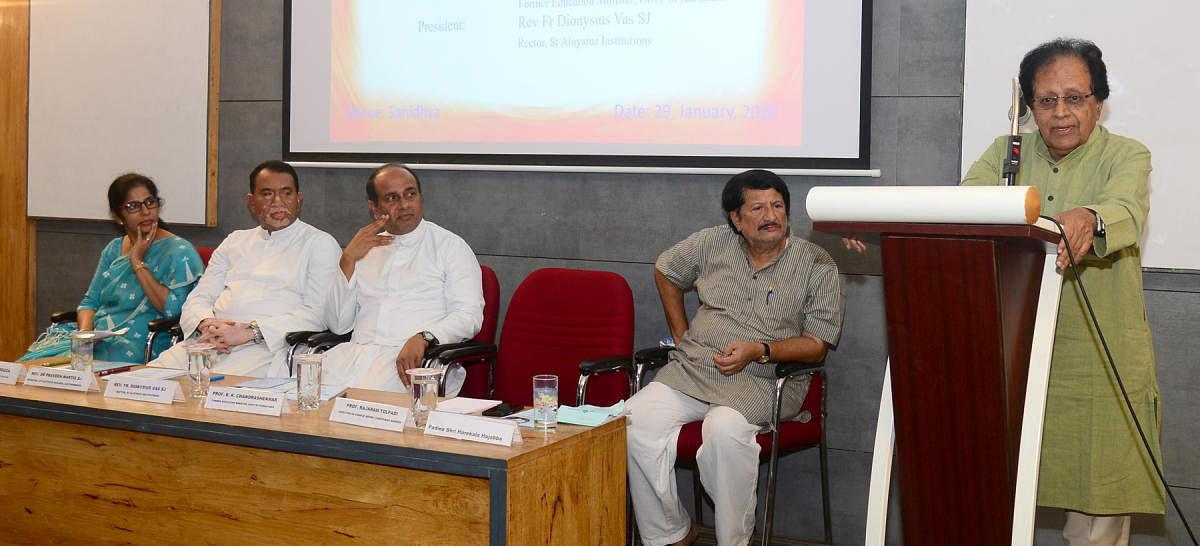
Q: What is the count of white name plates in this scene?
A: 6